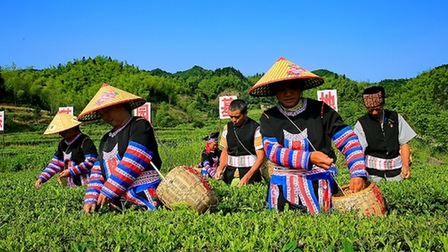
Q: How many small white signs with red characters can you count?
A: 5